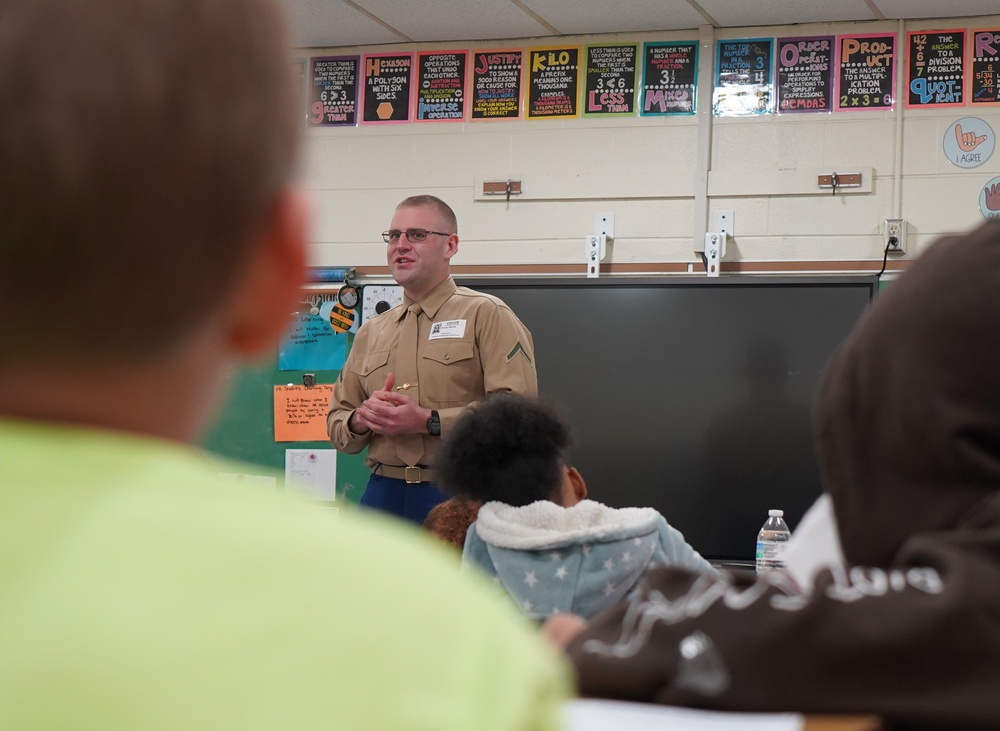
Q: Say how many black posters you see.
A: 12